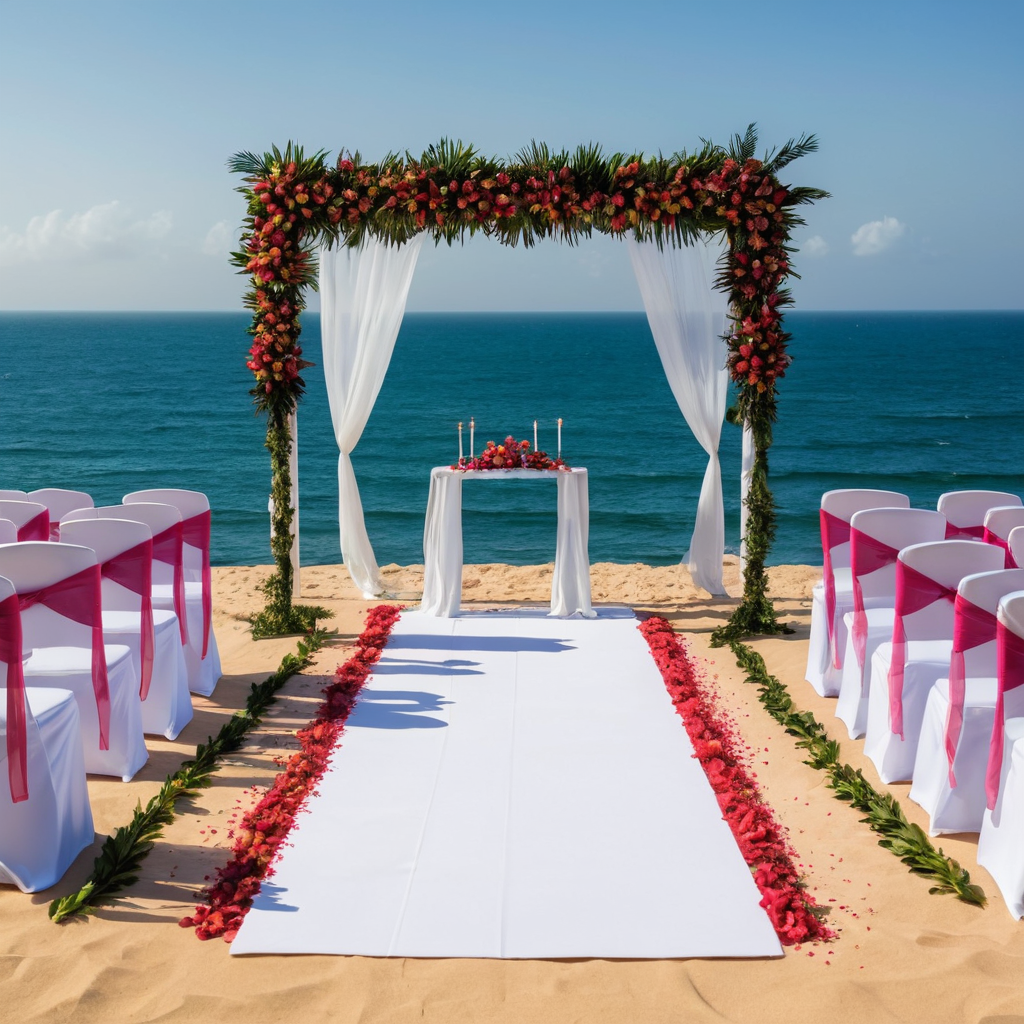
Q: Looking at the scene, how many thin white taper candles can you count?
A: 4